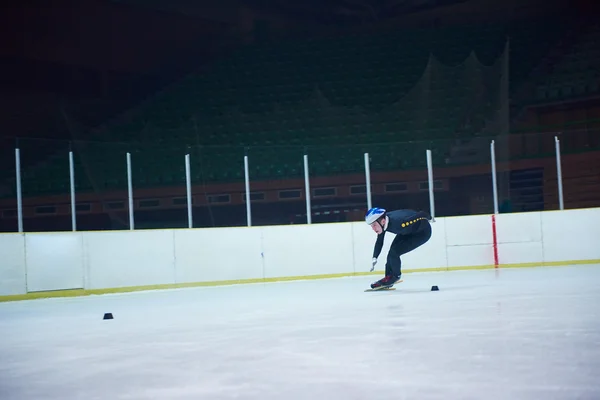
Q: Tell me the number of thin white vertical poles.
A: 10